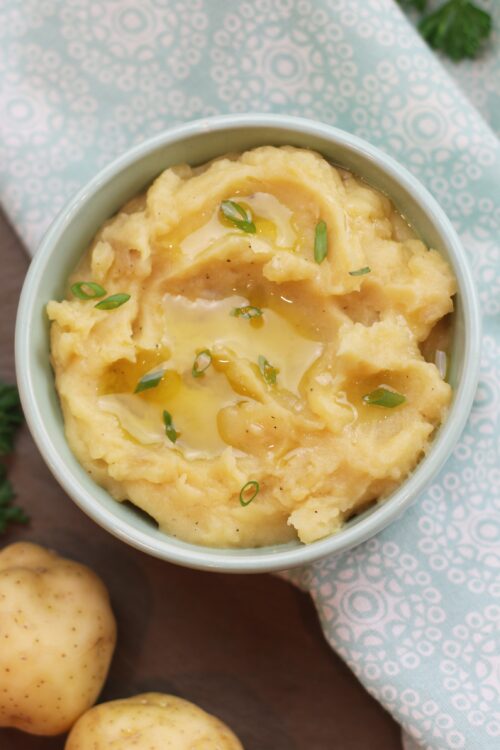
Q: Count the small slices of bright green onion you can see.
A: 12